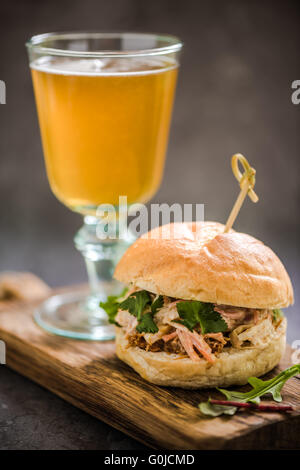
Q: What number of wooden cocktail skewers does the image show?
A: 1